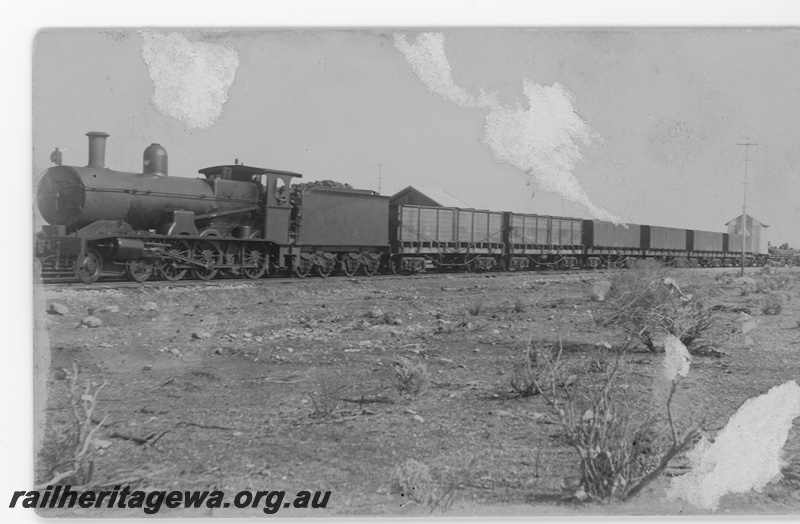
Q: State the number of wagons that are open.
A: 2